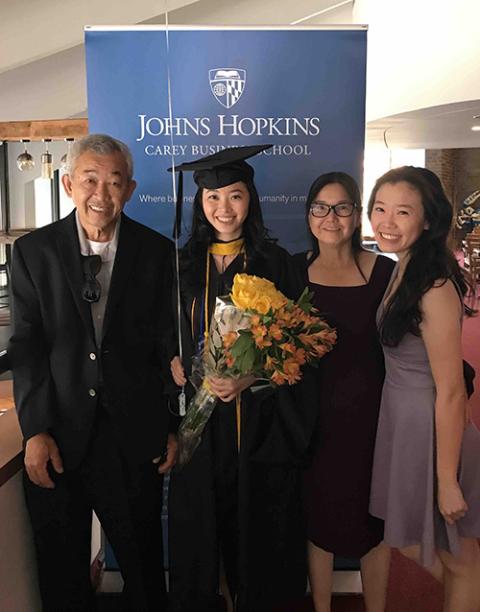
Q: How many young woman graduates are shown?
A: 1